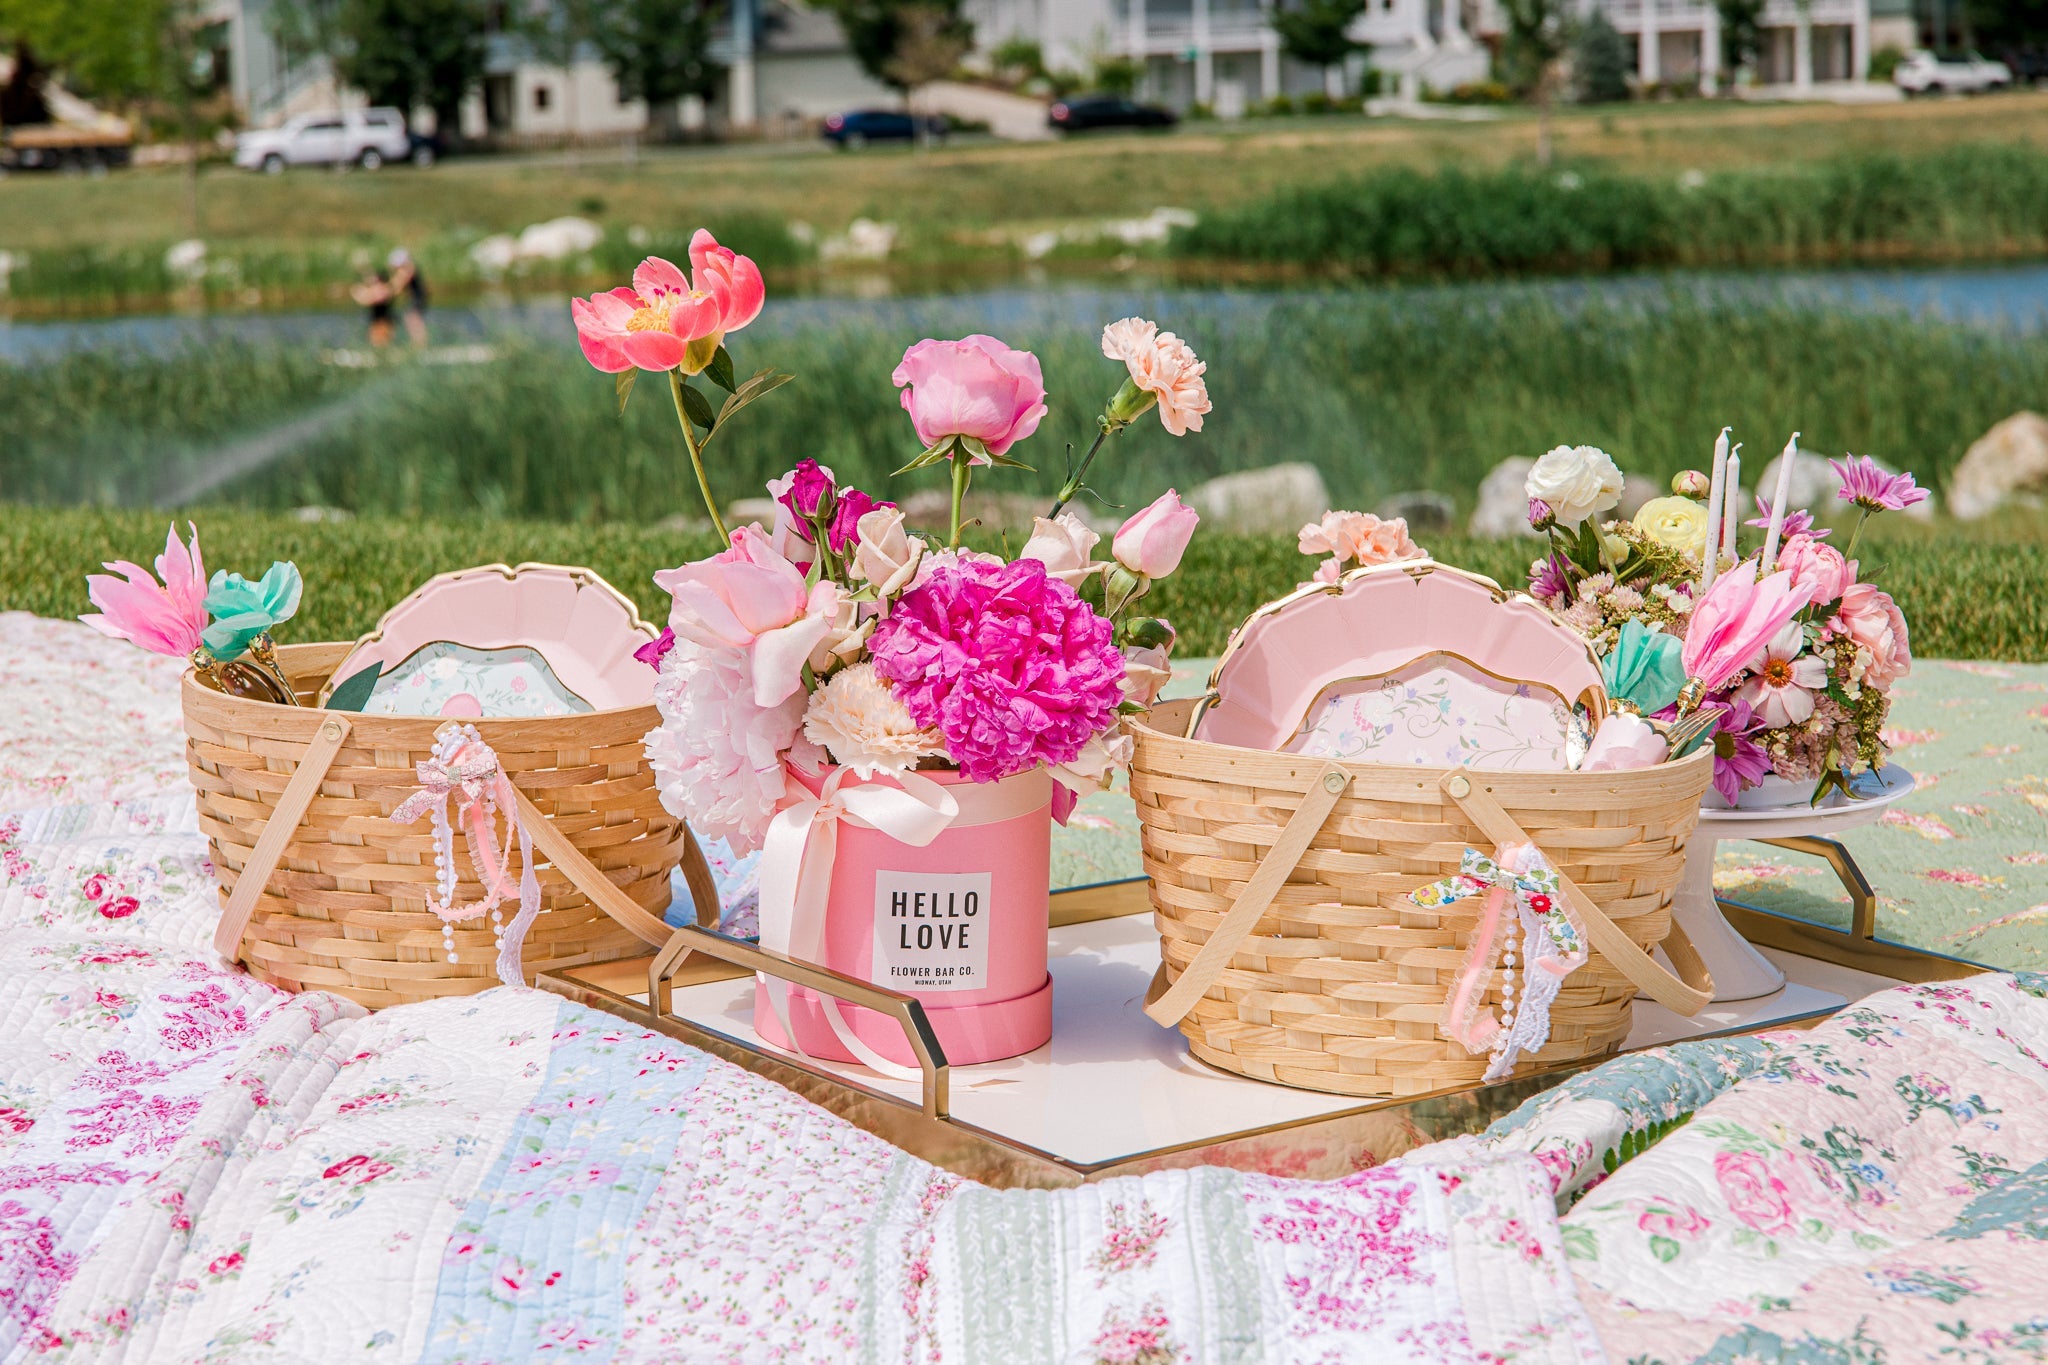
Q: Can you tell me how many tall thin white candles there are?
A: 3